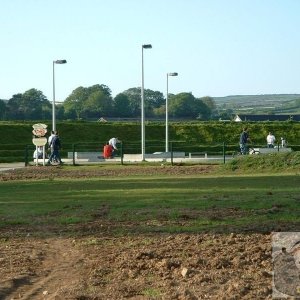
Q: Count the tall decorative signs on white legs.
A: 1